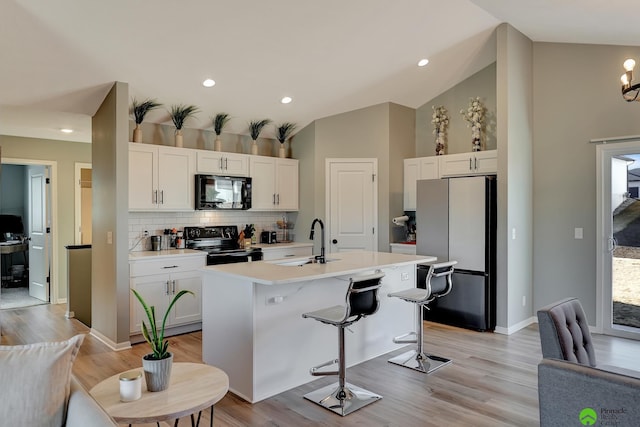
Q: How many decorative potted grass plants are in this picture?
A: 5